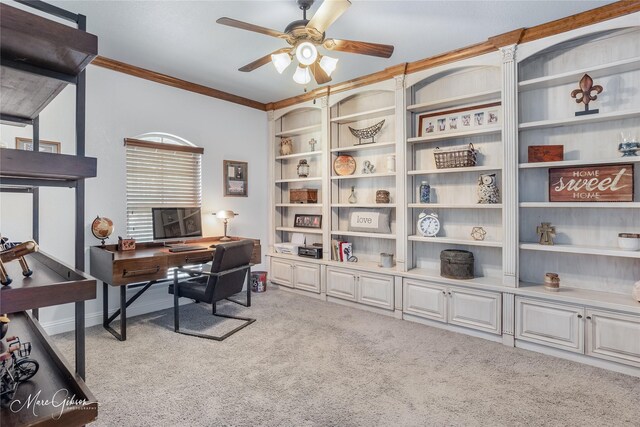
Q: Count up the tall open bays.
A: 4